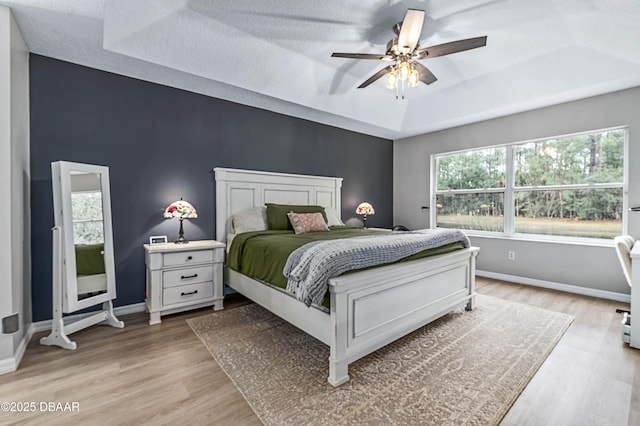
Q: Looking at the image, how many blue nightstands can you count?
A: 0